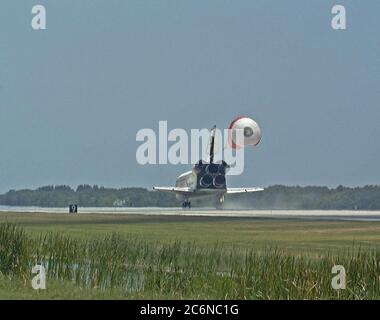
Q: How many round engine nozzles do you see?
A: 3